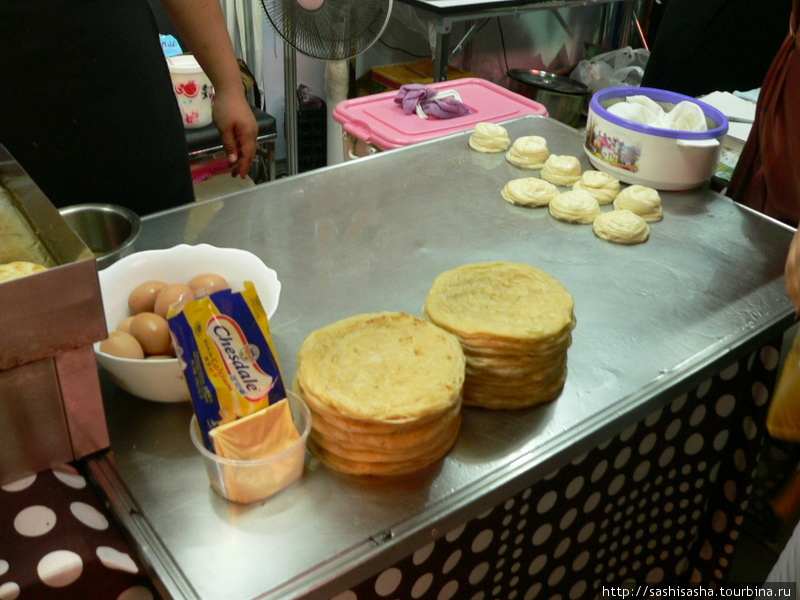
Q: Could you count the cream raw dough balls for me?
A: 8